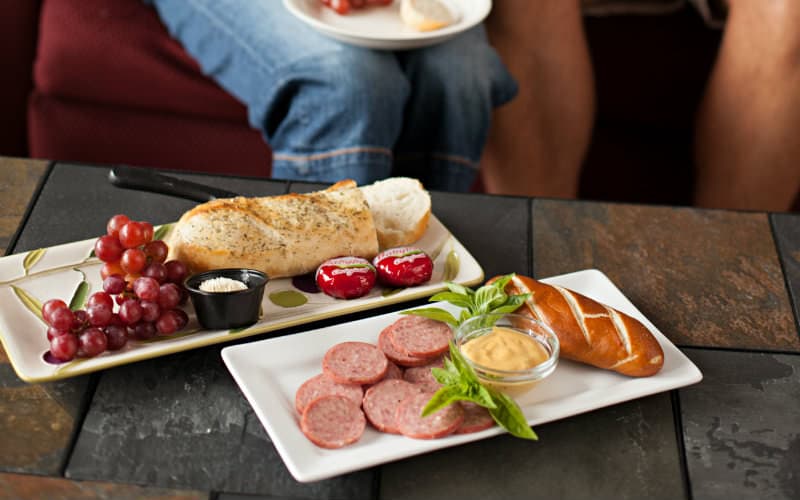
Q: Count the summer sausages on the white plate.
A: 10